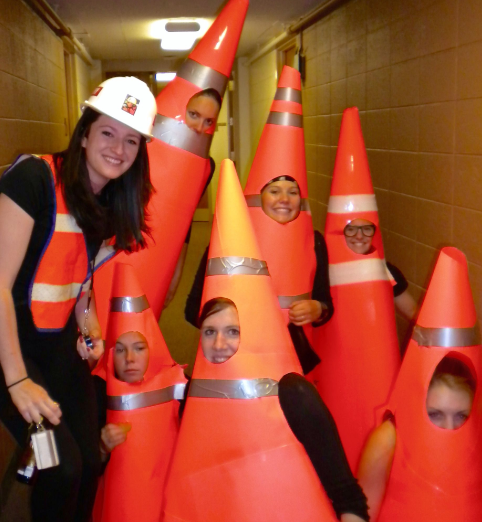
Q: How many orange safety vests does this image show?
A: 1